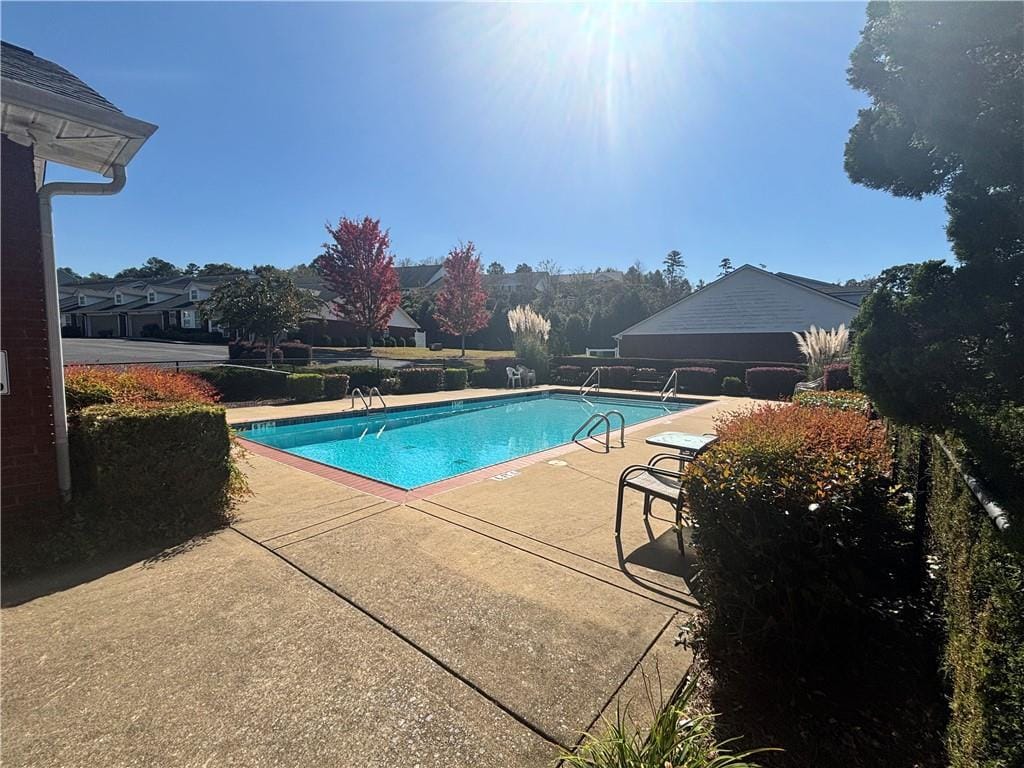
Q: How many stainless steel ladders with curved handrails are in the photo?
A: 2